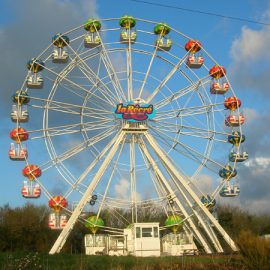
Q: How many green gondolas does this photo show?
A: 5